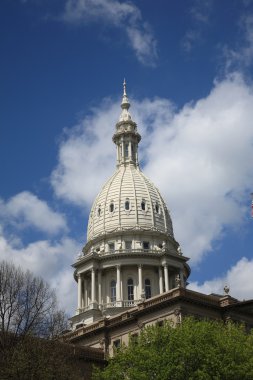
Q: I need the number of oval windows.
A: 5